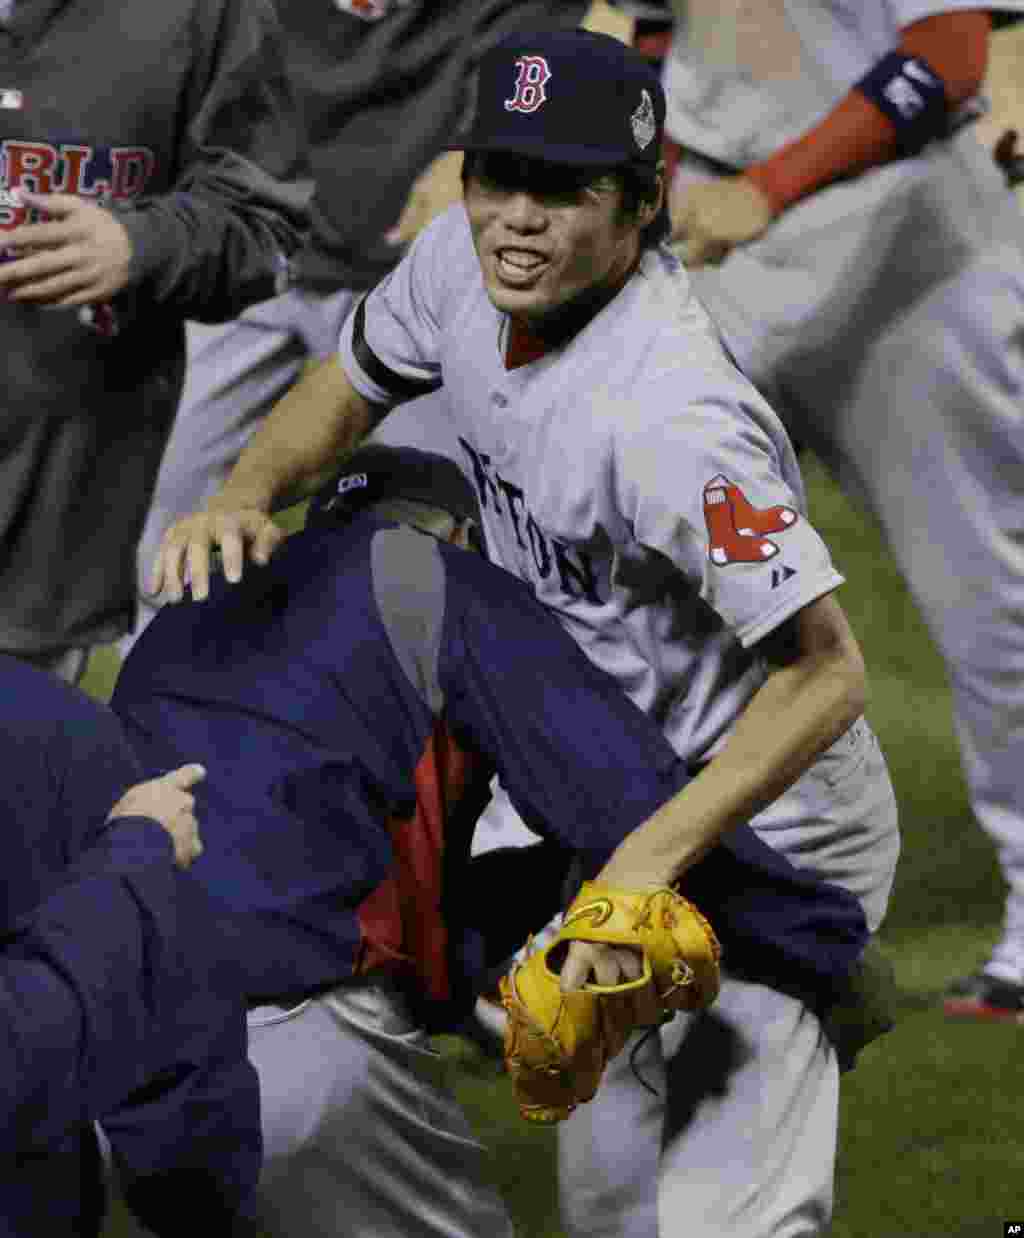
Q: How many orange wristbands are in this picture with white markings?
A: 0